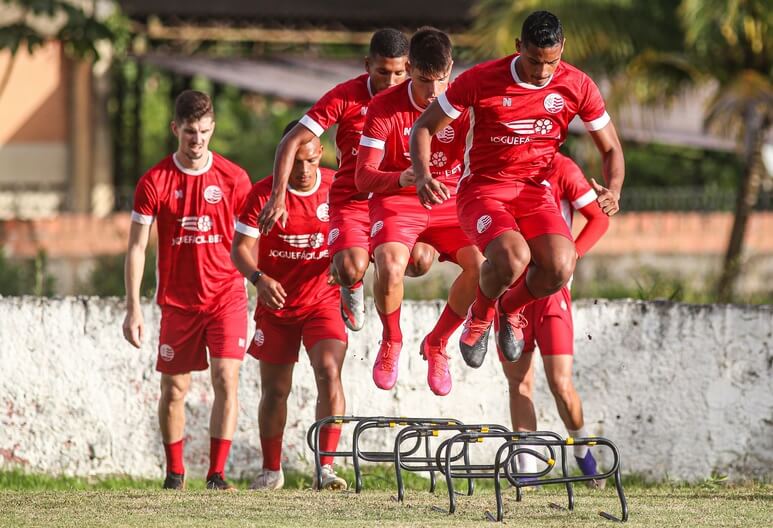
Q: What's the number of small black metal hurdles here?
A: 5